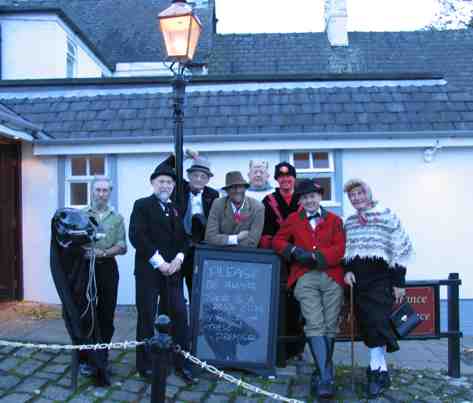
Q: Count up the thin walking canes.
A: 1